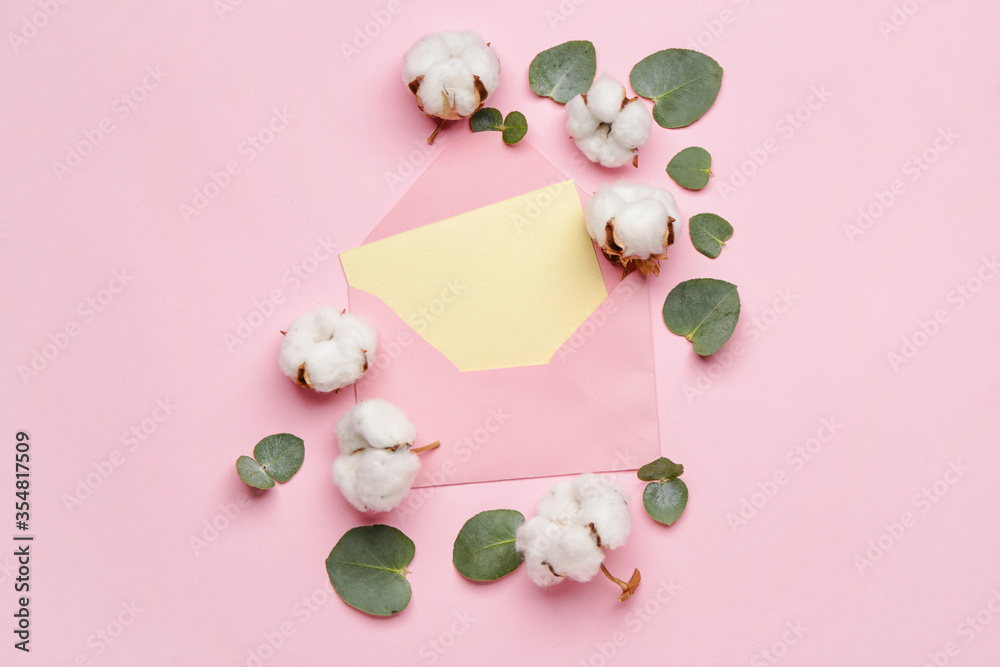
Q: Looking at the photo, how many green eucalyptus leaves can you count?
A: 13